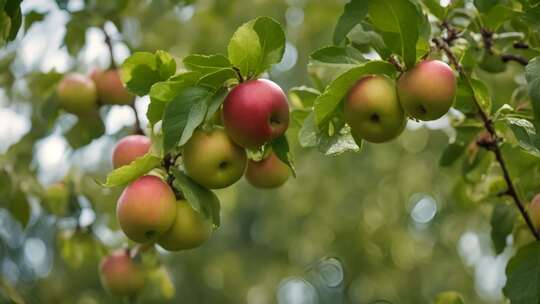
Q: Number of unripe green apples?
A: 3